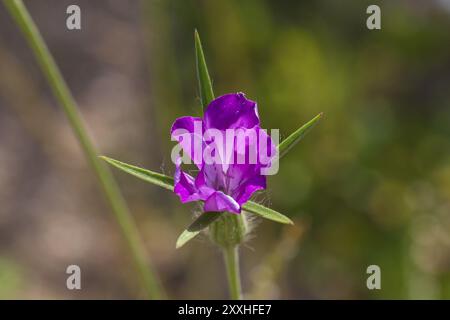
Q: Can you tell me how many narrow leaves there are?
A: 5